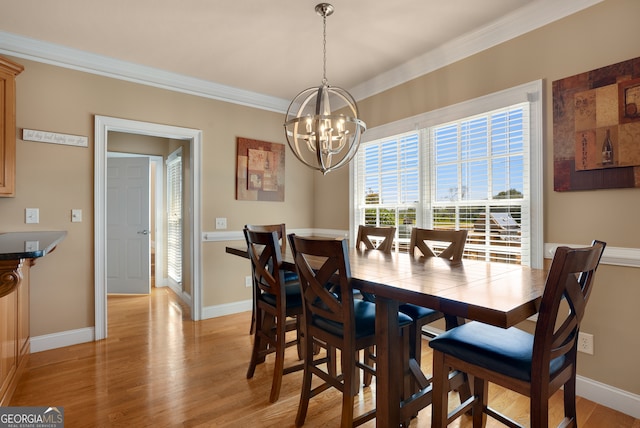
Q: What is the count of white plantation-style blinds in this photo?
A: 3